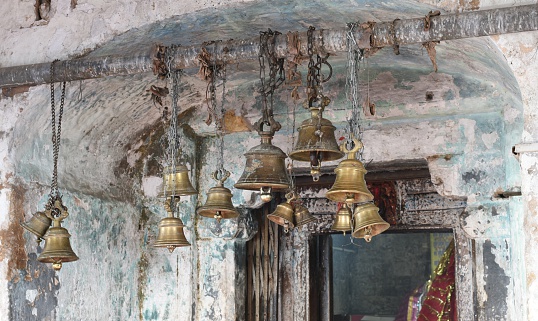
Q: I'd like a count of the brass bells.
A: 12